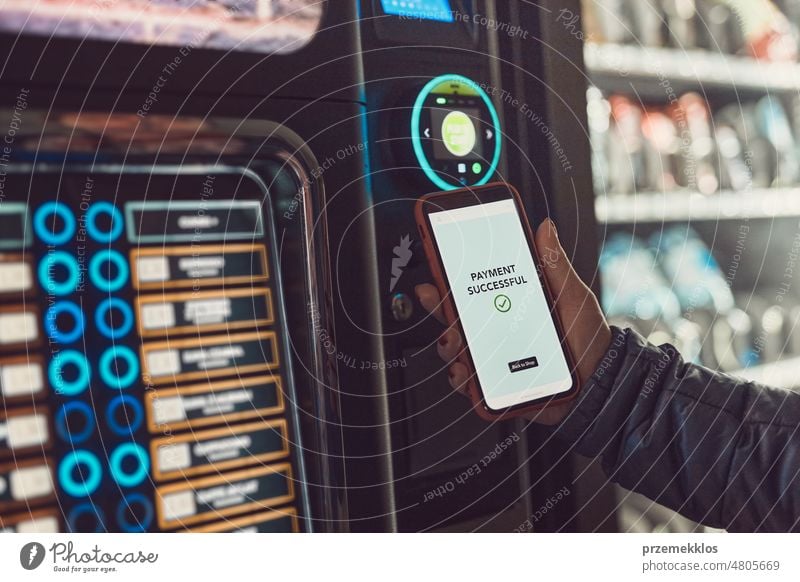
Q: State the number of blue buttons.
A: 14